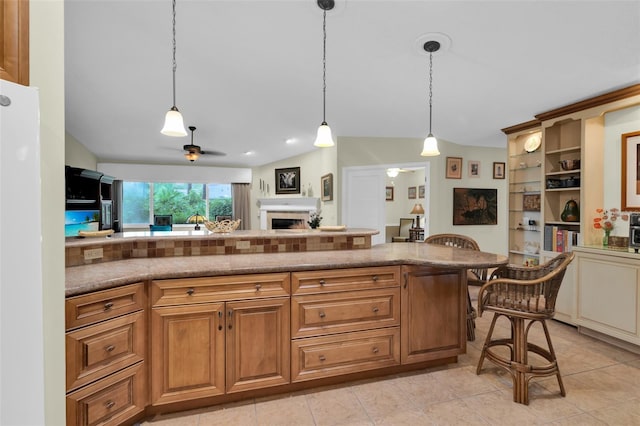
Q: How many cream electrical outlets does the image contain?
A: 3